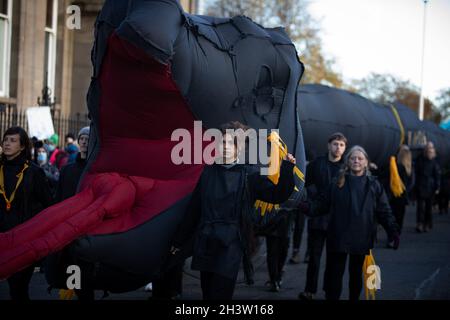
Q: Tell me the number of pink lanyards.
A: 0